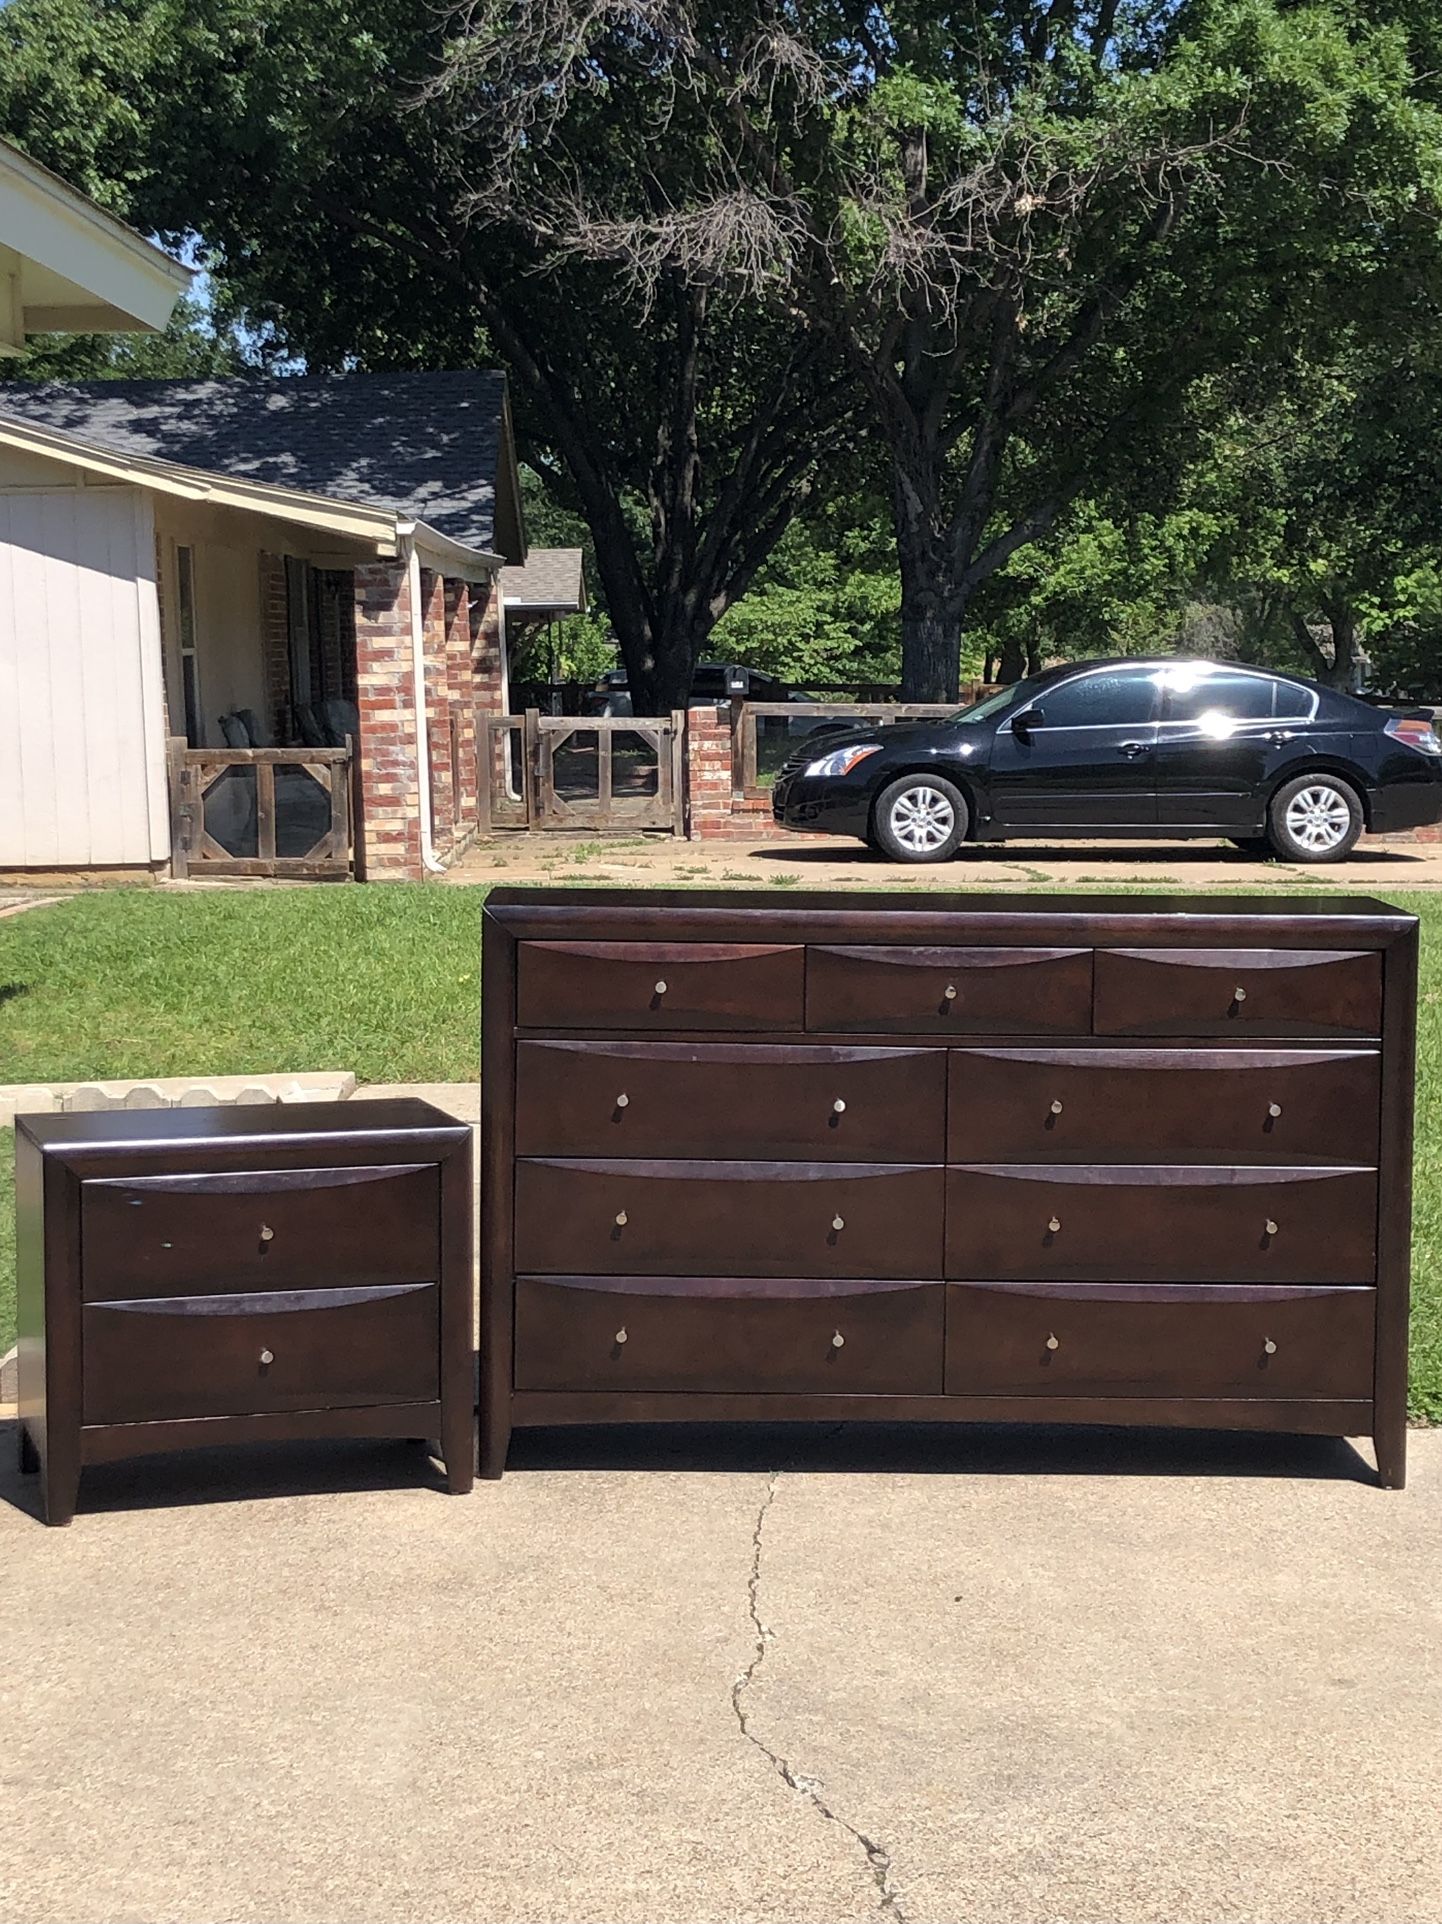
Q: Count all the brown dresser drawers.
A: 11